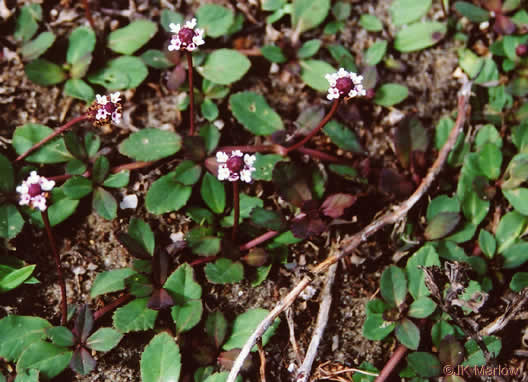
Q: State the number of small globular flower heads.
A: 5